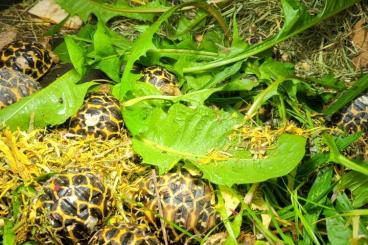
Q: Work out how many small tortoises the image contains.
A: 8